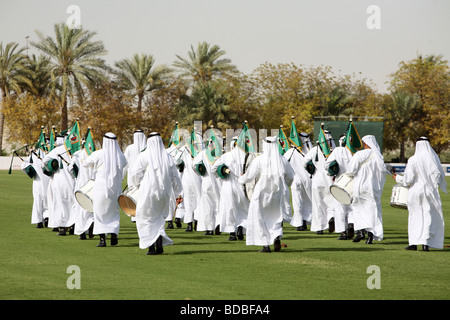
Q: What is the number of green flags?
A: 12